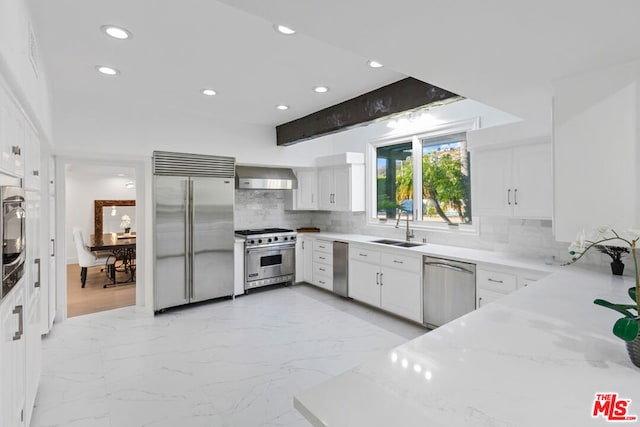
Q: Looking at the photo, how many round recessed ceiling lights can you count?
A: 7